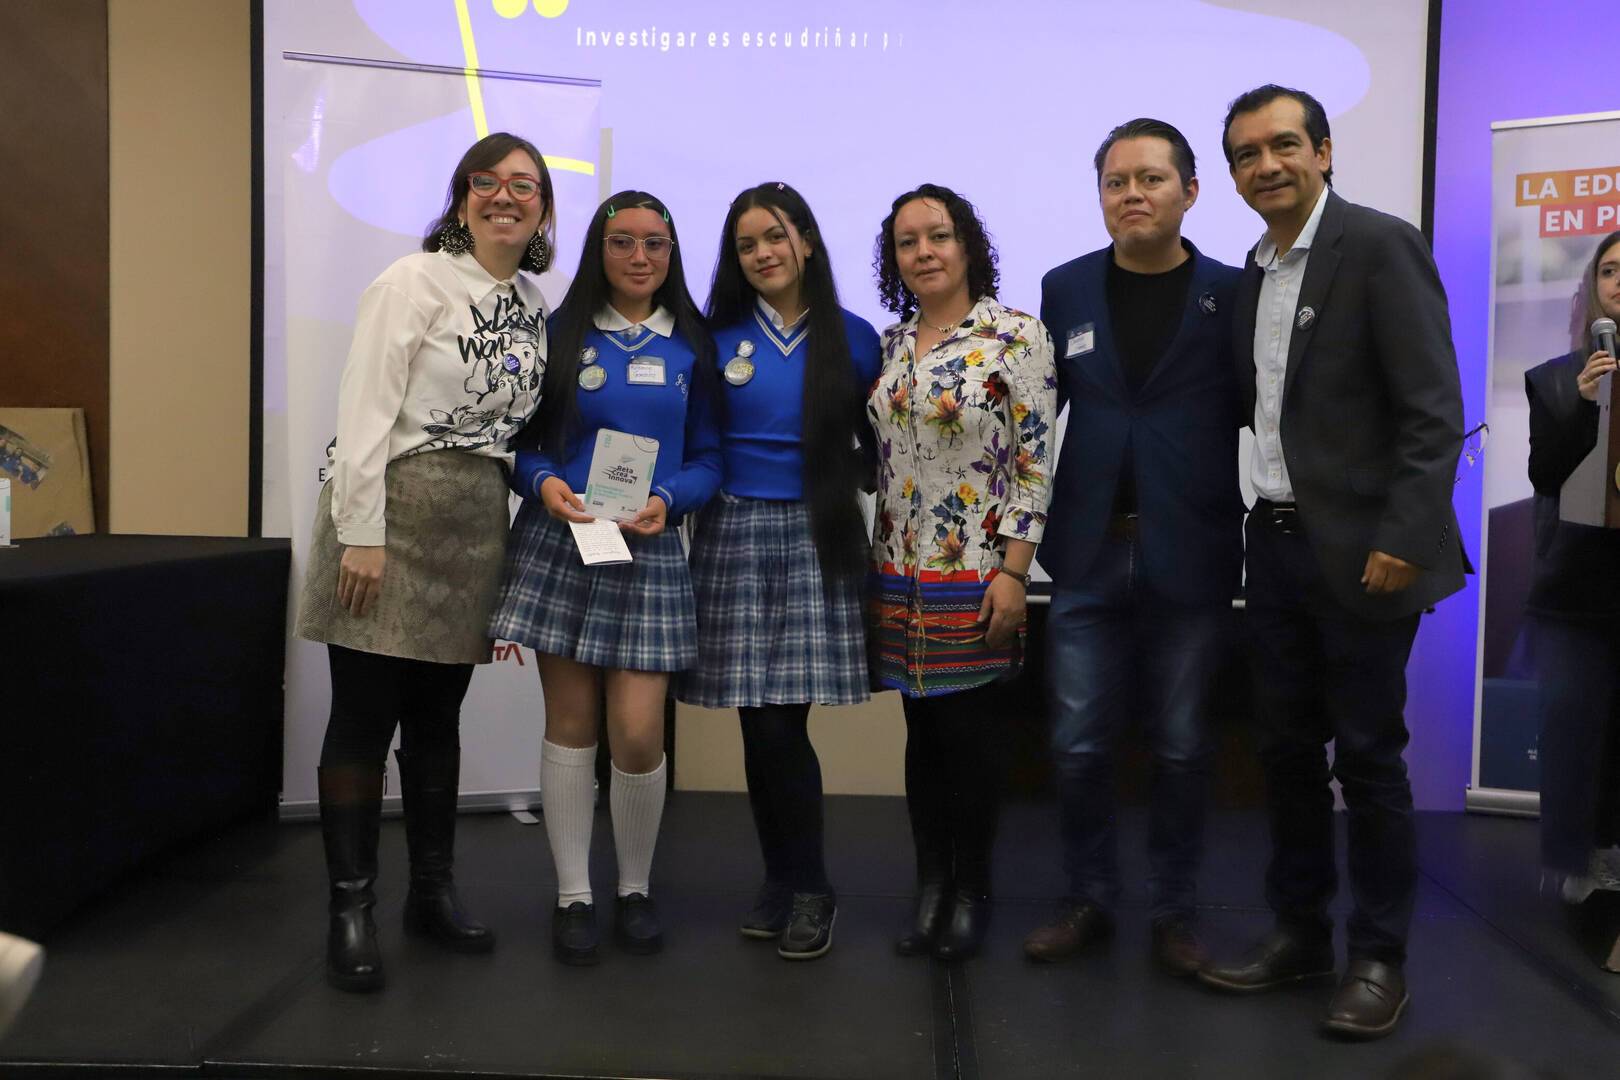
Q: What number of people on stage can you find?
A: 7